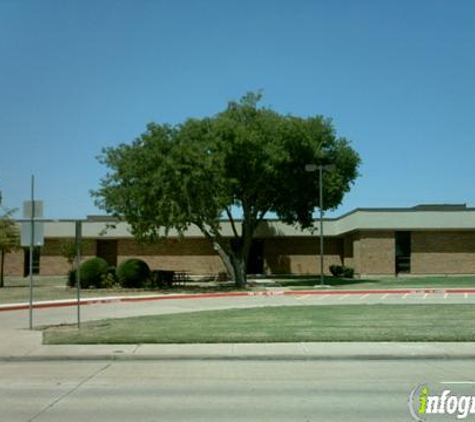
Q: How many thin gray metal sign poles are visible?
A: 2